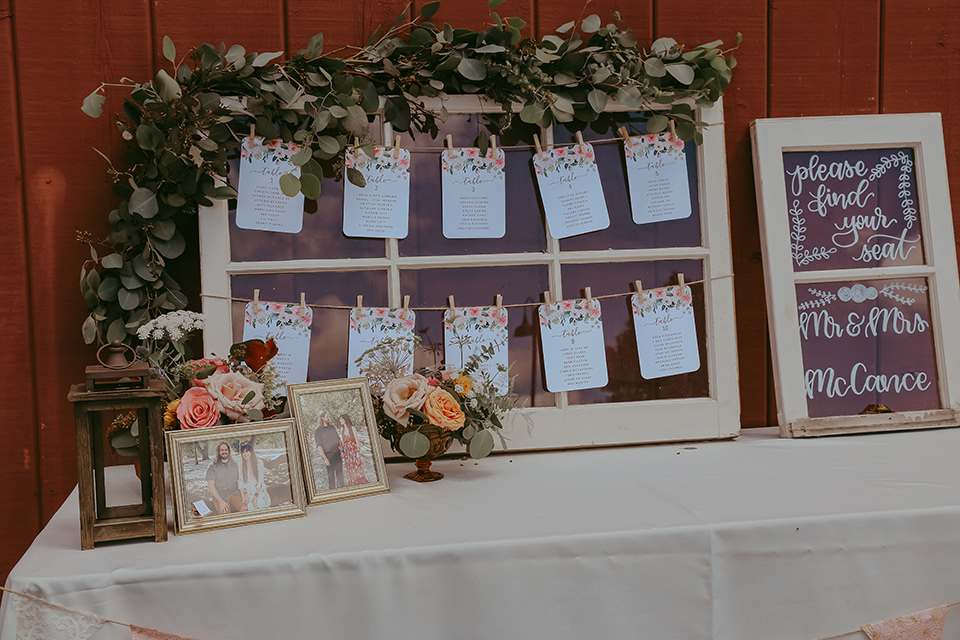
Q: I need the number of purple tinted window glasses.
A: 8